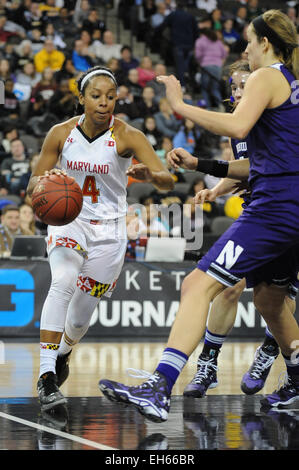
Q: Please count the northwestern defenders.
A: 2